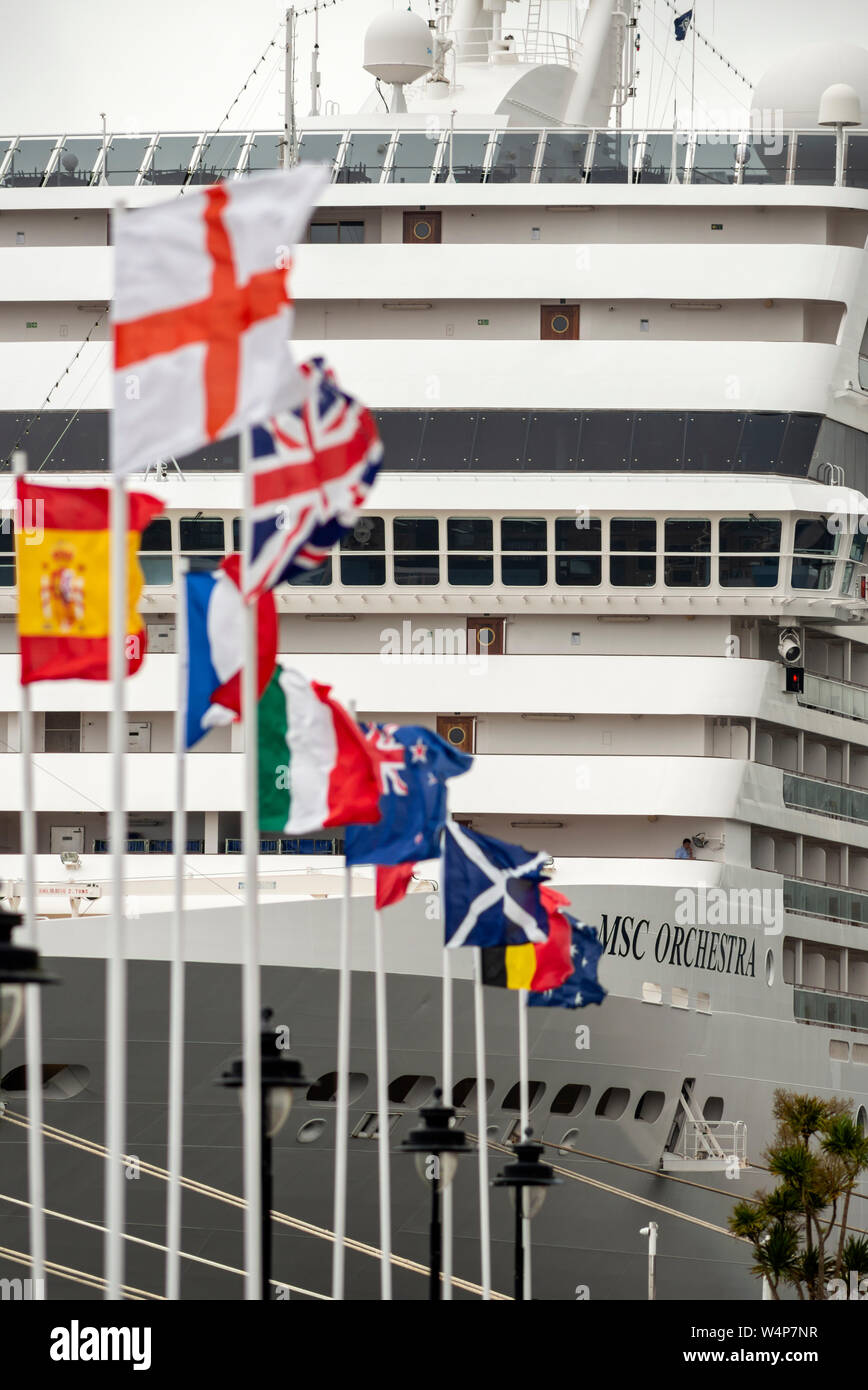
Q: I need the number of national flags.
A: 10